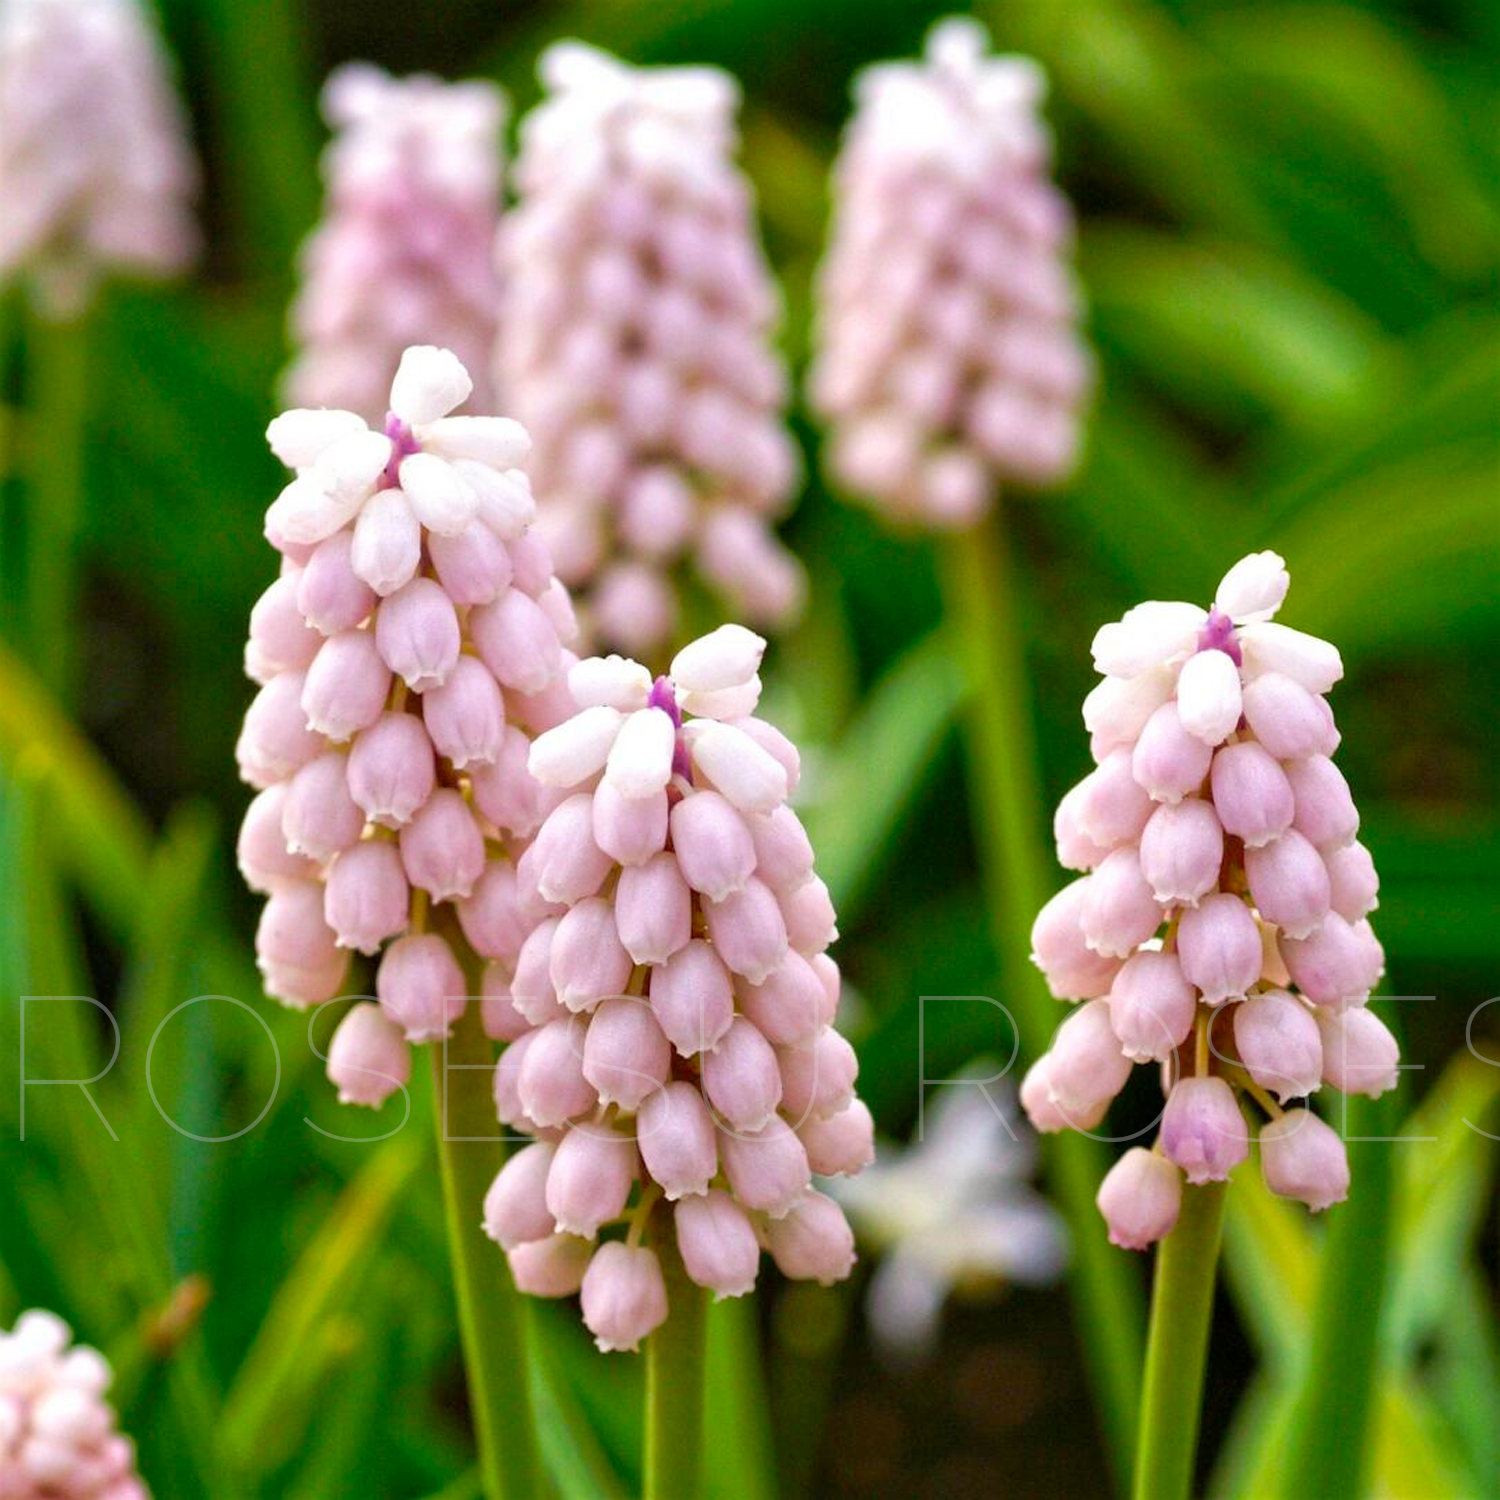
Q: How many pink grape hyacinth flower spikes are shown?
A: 8